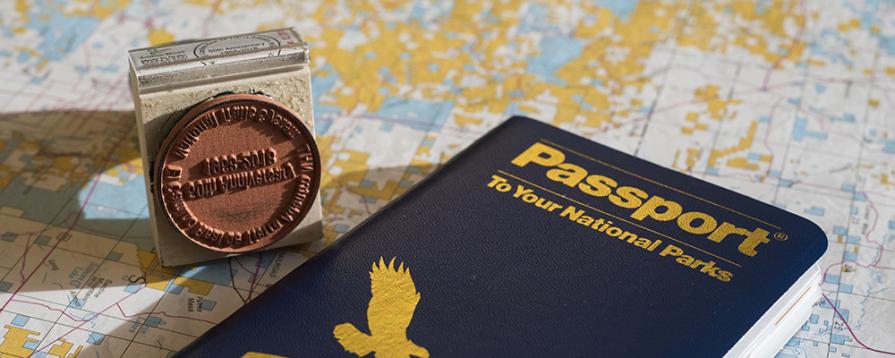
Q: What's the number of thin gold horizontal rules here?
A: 2